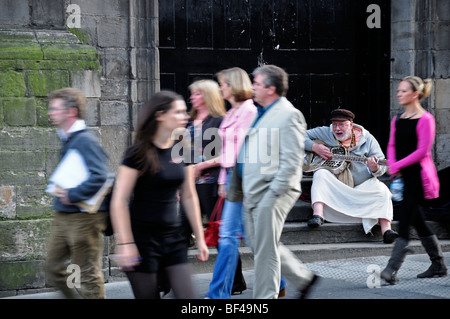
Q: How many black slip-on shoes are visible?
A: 2